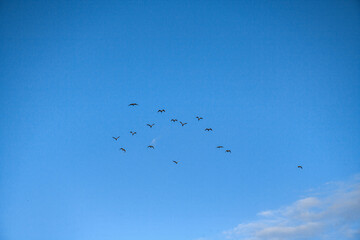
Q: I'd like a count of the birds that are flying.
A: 15